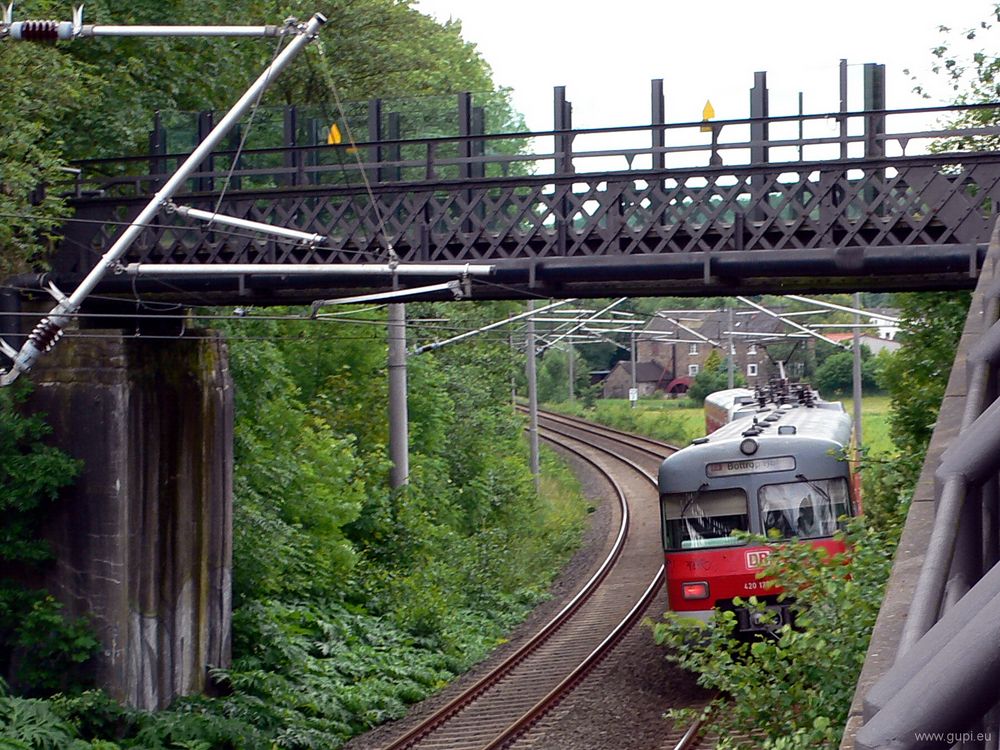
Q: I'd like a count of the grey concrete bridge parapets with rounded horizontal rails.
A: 1